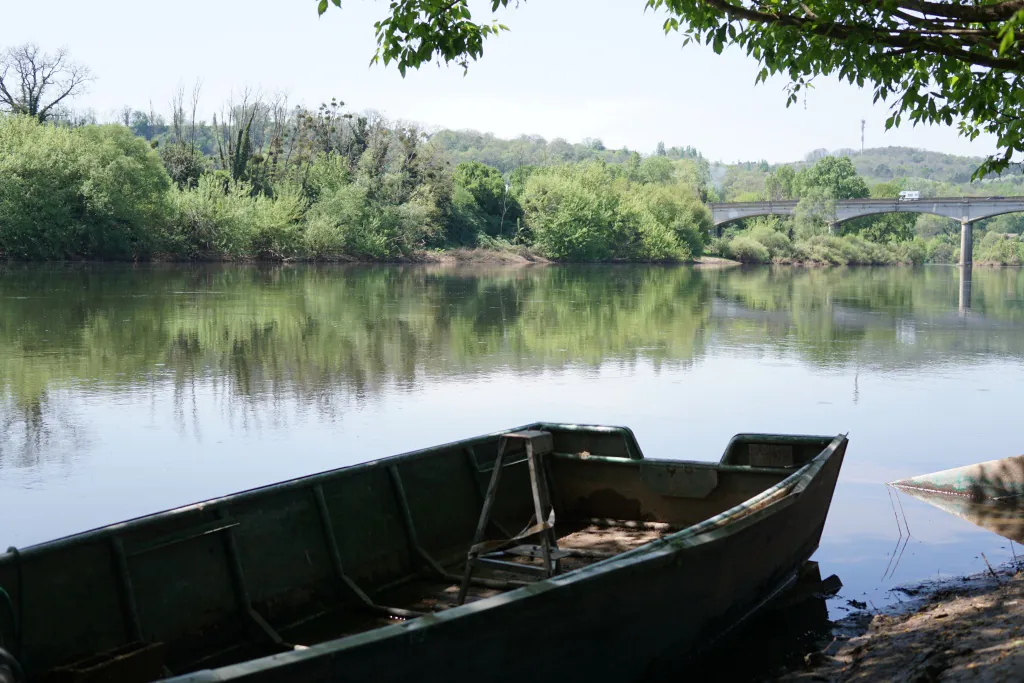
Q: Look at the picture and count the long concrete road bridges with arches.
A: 1